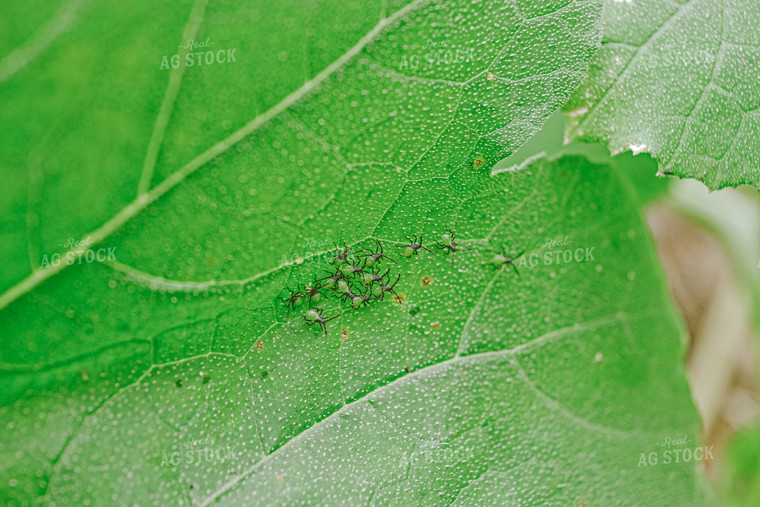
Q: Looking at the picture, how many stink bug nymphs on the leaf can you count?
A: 14